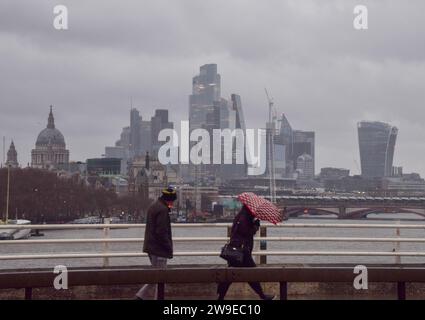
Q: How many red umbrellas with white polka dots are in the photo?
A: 1